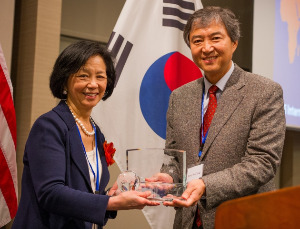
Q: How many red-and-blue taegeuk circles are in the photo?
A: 1